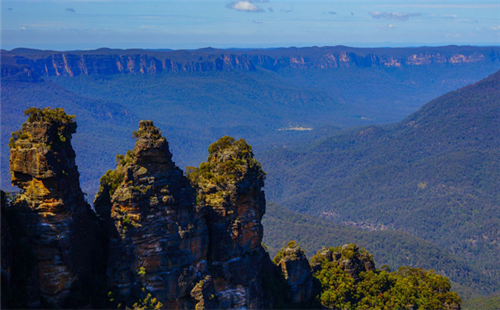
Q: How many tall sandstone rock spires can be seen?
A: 3